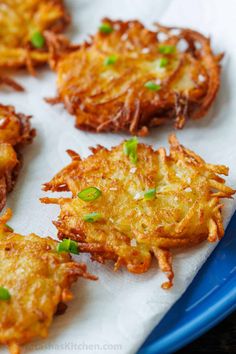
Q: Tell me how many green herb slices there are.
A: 12